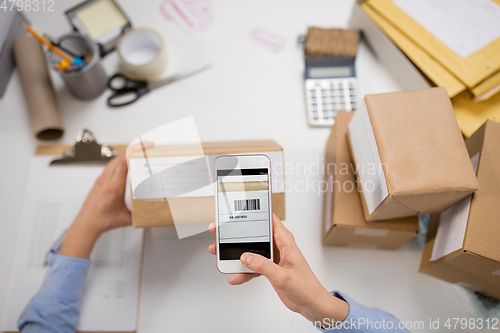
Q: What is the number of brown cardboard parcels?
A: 4